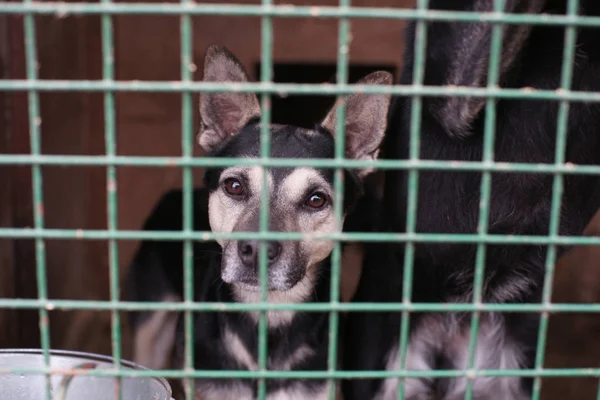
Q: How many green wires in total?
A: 14